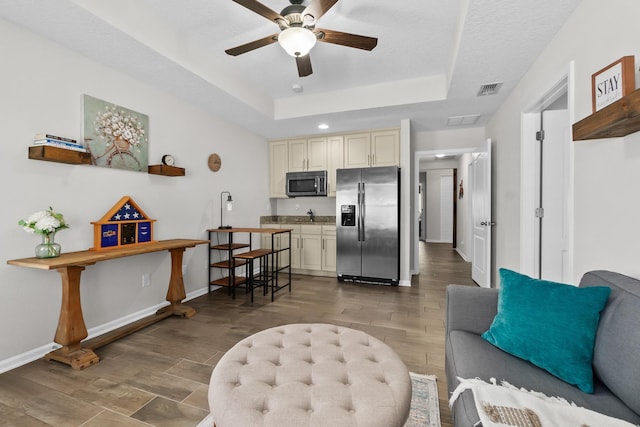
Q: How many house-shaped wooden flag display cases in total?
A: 1